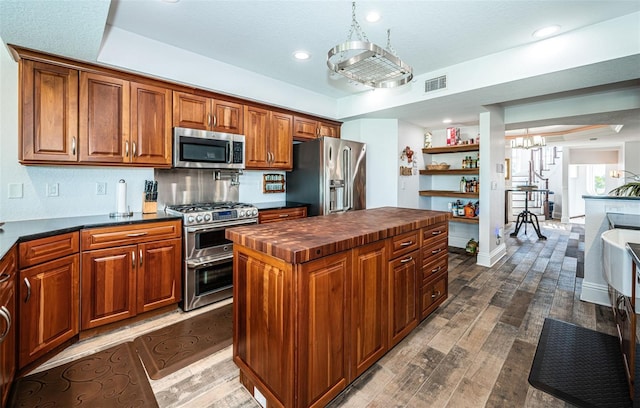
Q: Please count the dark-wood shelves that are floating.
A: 4